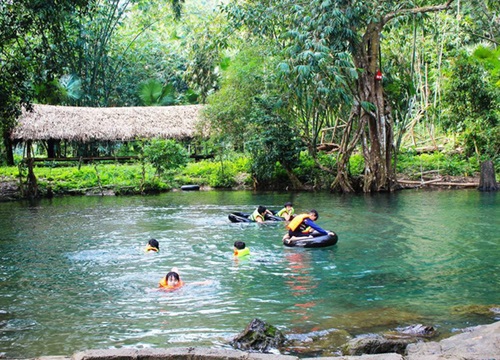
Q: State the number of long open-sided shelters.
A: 1